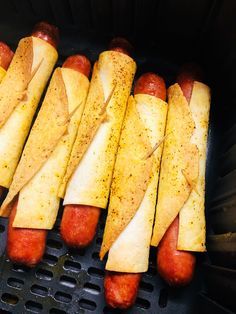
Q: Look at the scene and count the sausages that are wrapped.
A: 6